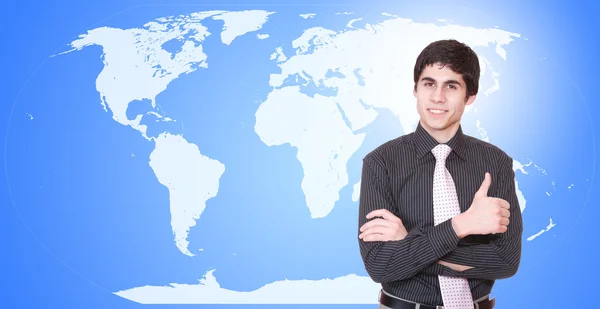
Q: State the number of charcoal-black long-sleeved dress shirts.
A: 1